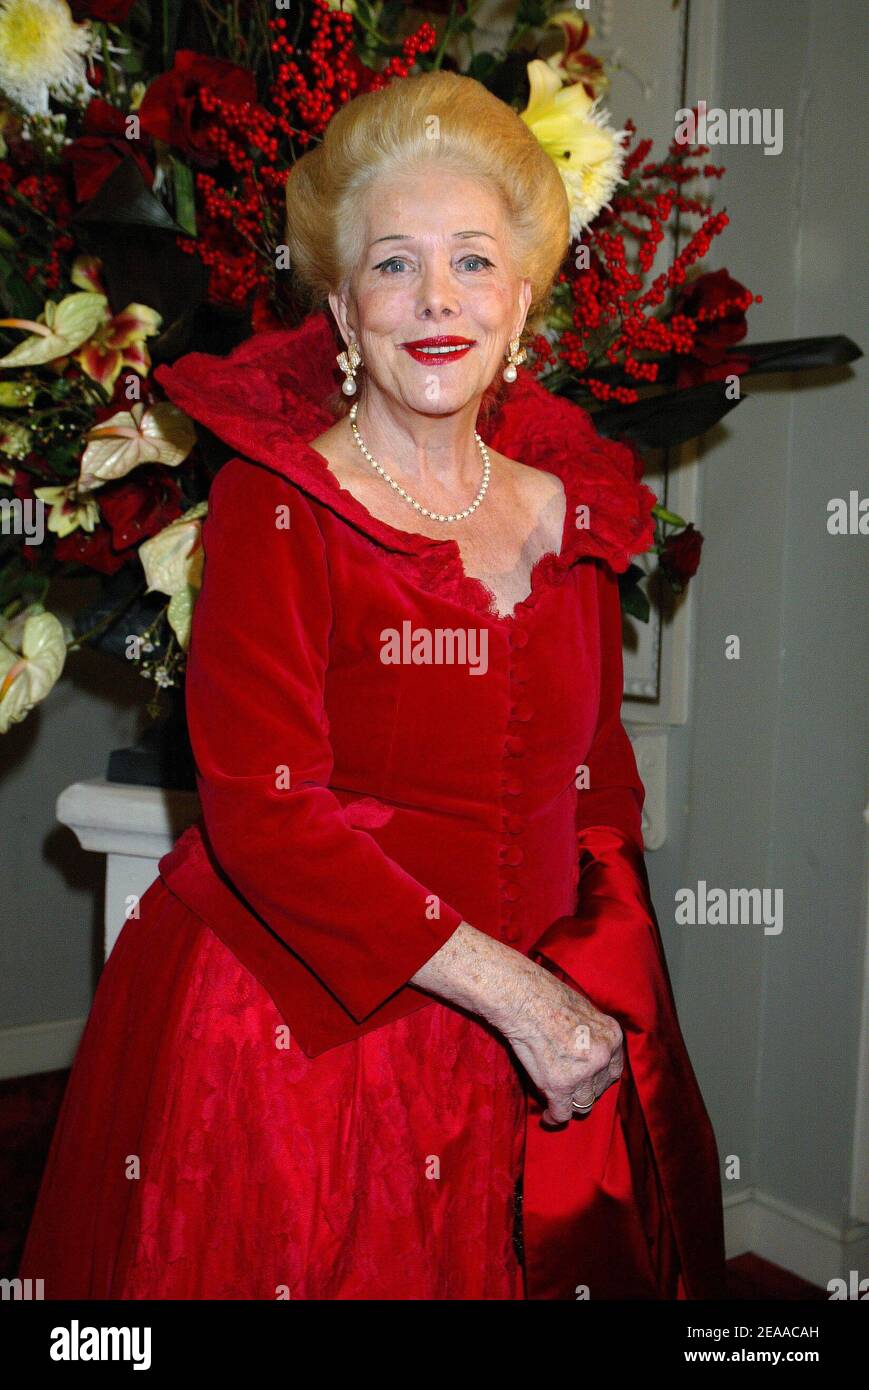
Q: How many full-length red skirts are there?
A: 1